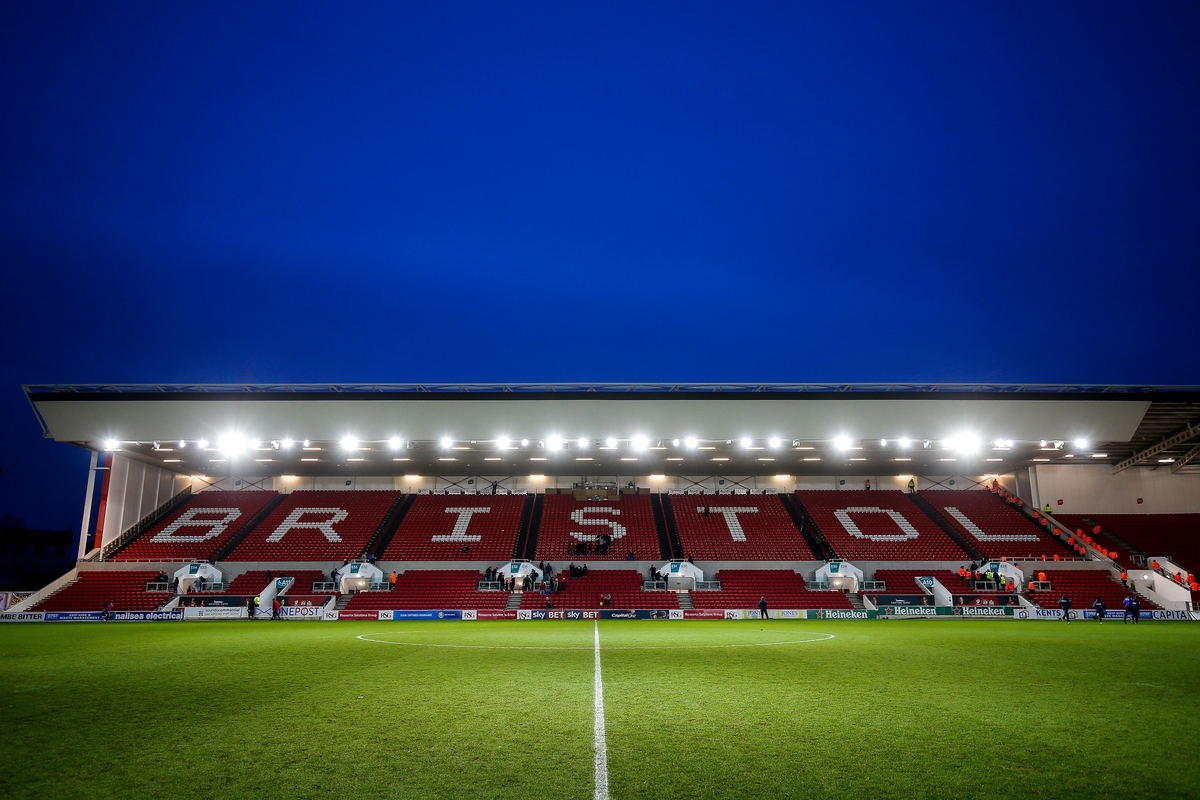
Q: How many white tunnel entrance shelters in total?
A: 6